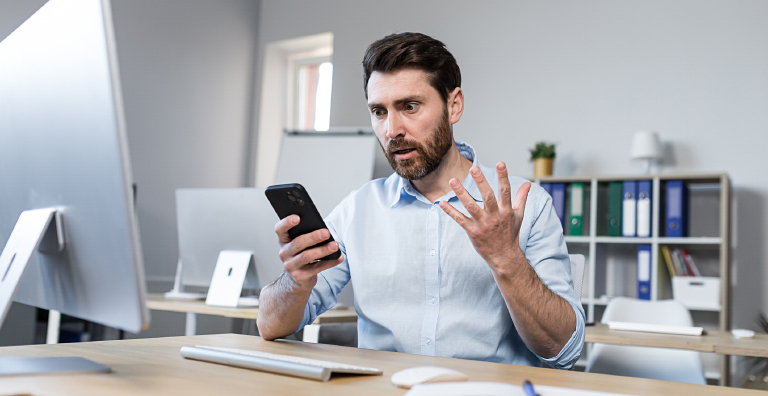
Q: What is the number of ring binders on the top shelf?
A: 7